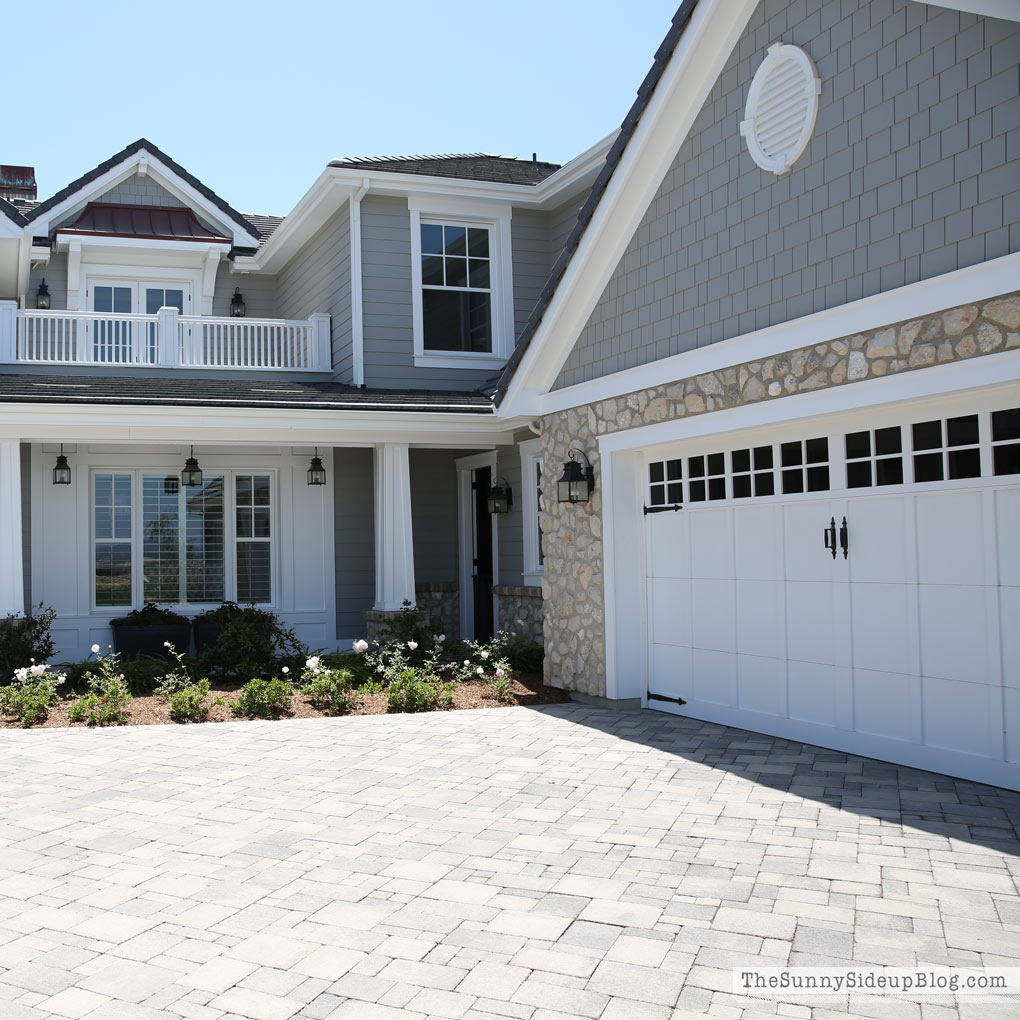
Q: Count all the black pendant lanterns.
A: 3